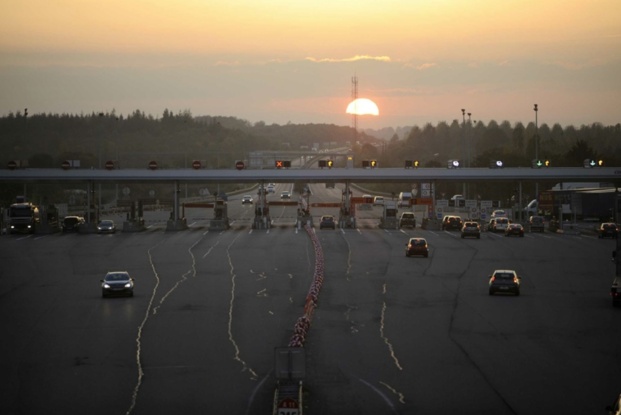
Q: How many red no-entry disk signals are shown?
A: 6